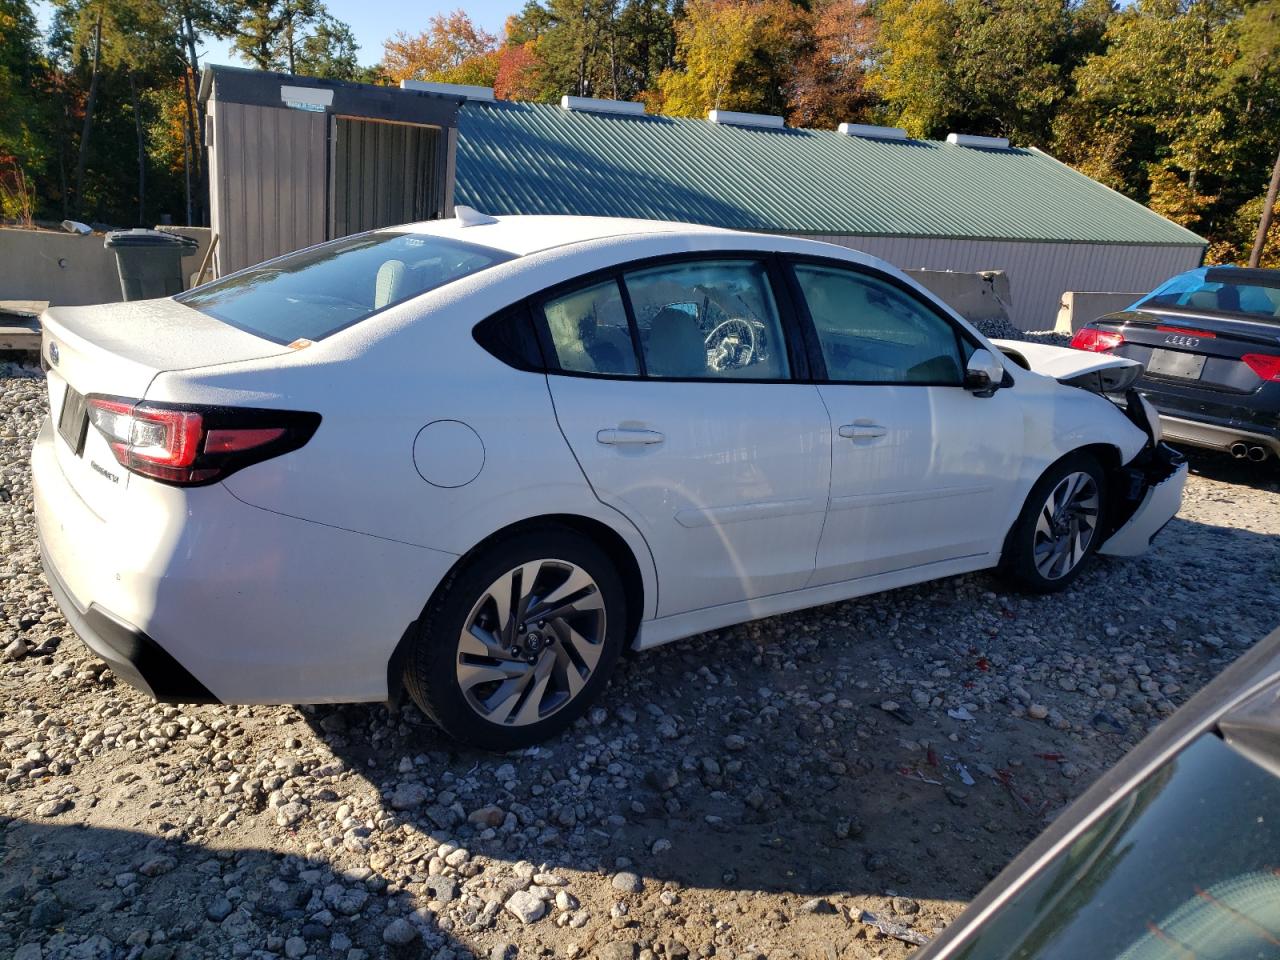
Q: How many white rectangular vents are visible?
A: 5